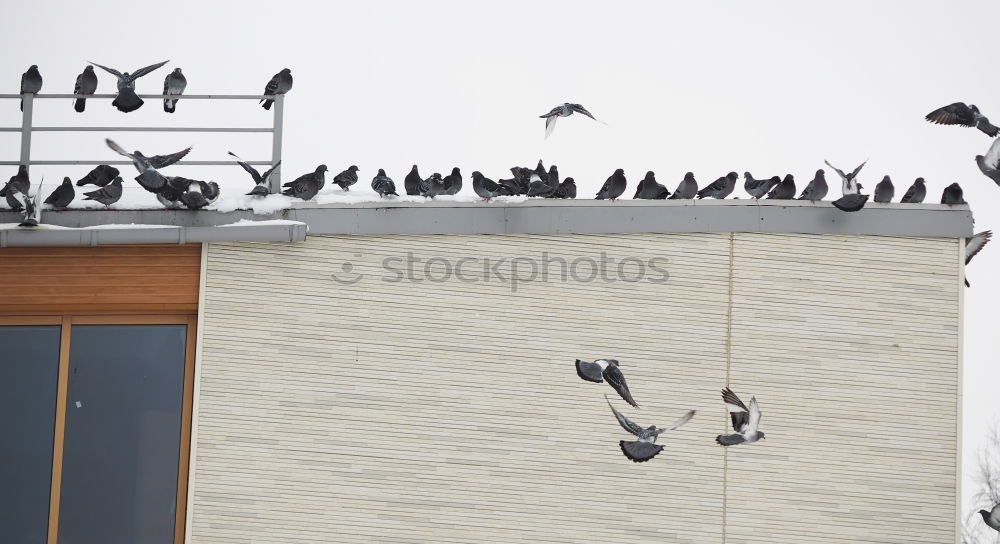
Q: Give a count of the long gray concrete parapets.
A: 1